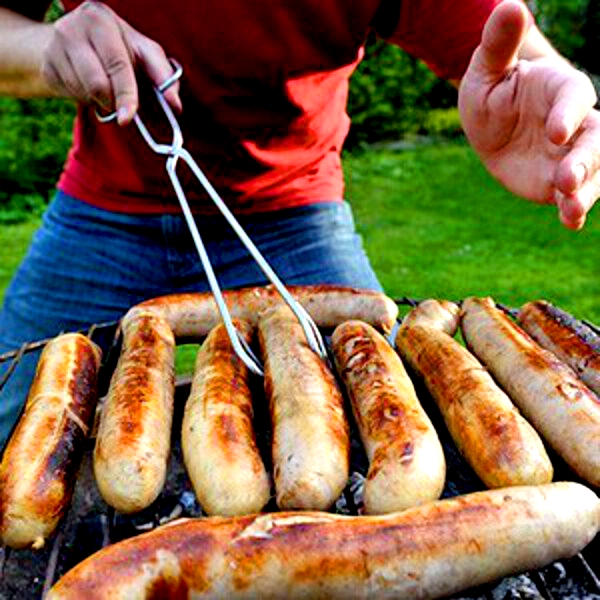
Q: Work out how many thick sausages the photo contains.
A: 10